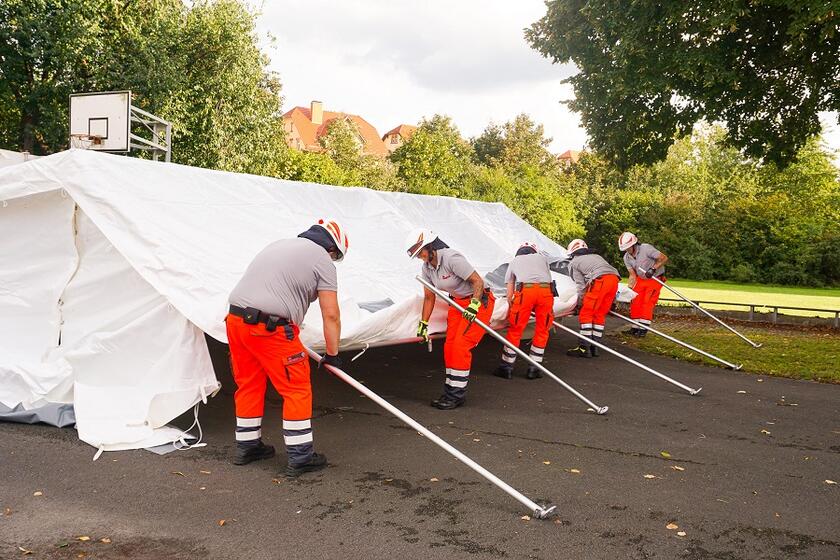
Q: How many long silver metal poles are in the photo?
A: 5